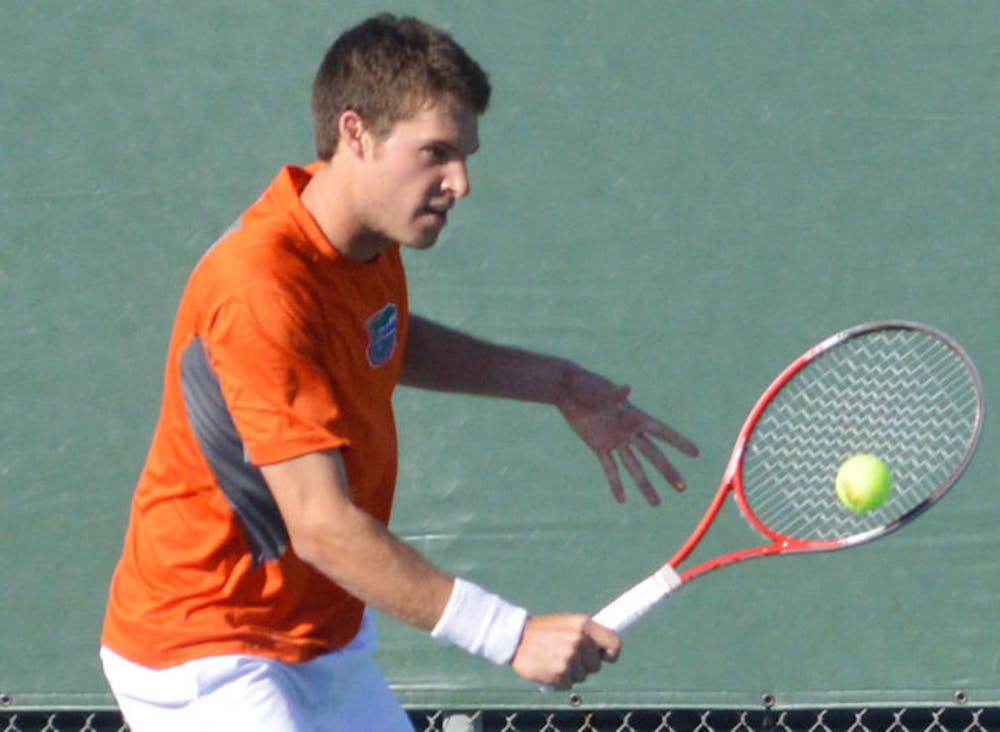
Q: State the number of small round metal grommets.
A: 4